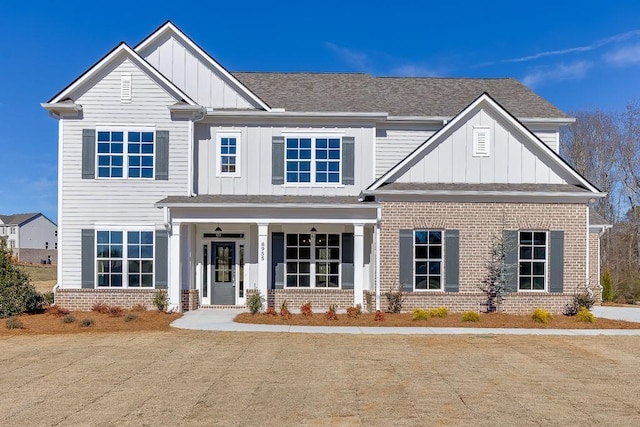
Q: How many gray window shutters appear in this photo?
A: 12